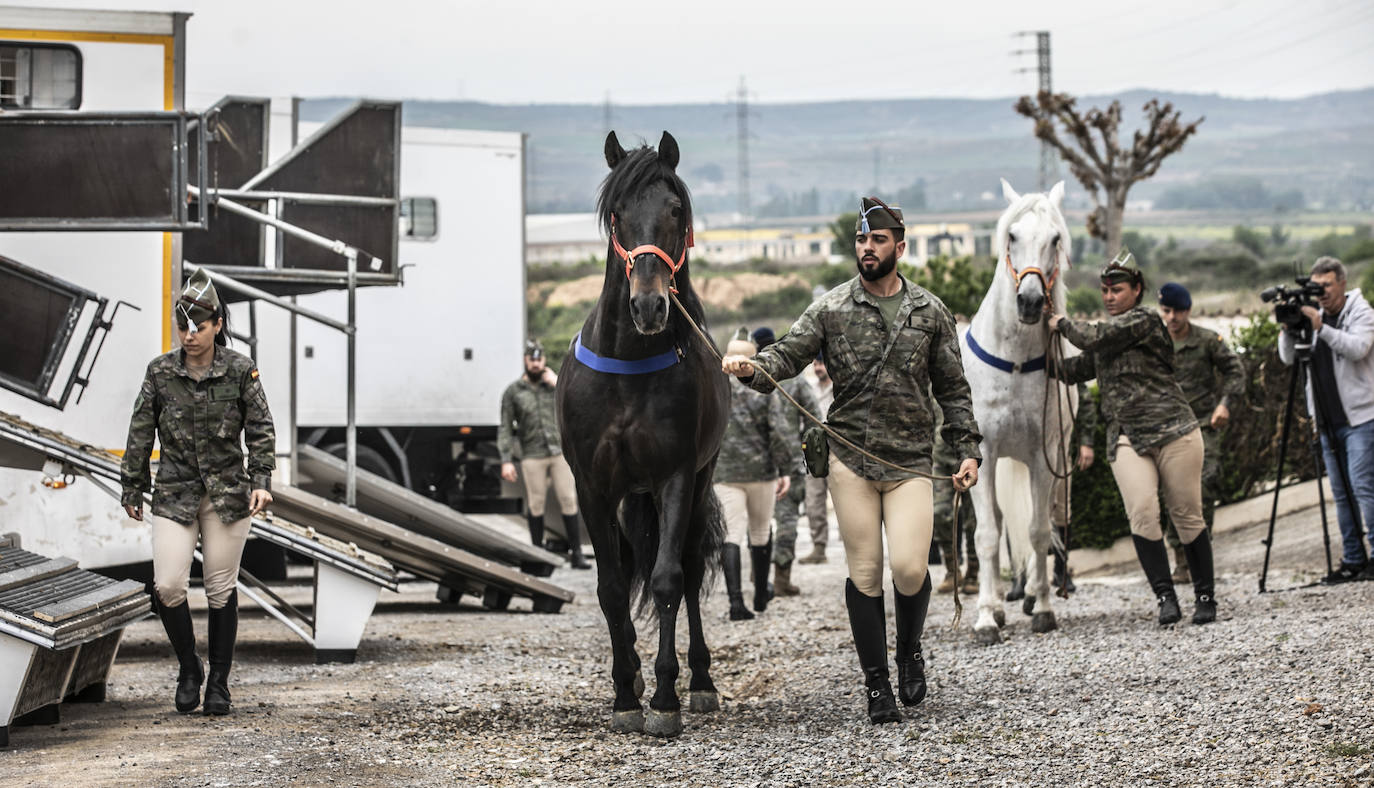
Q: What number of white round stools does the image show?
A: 0